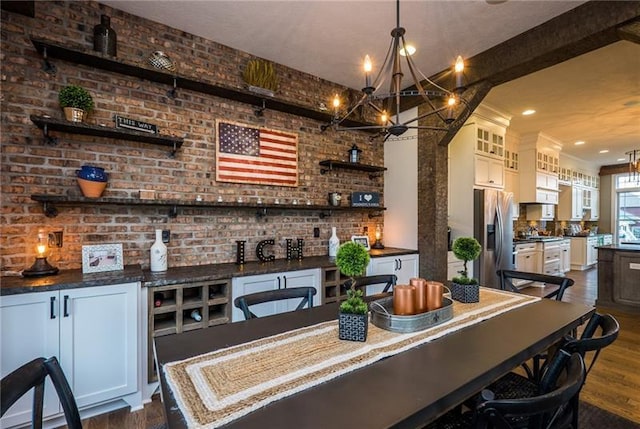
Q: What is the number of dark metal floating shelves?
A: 4